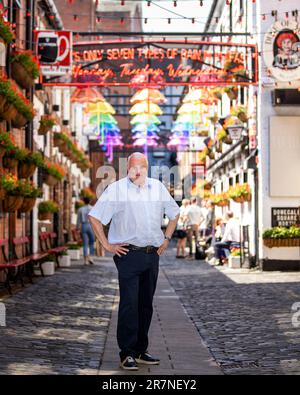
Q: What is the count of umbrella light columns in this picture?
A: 3